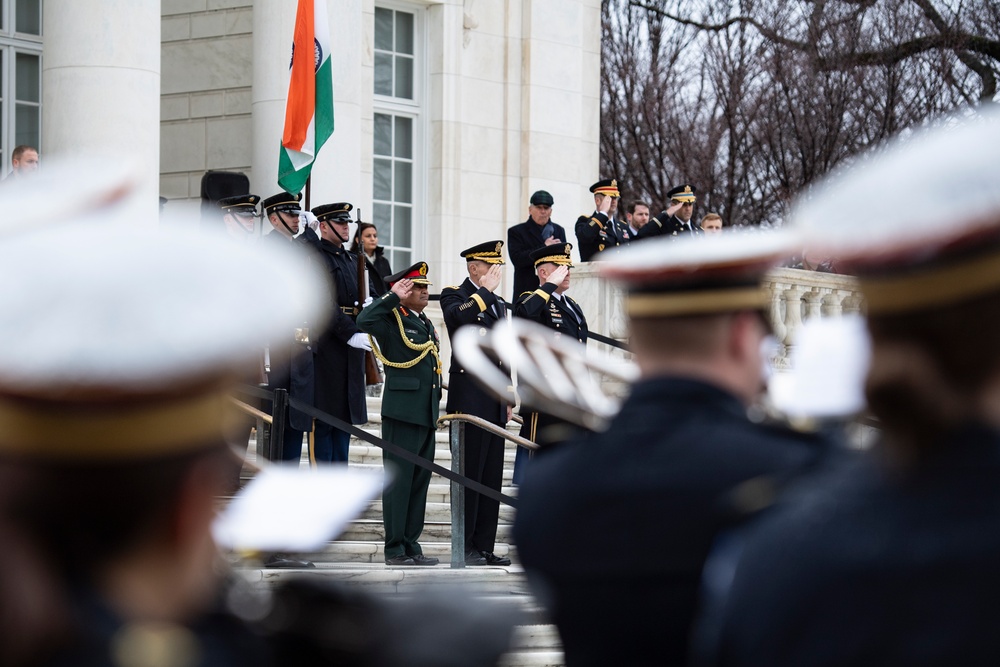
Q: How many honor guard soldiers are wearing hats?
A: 3